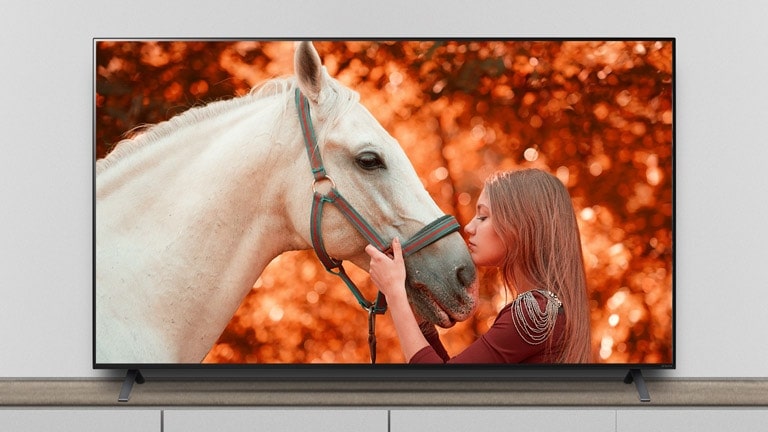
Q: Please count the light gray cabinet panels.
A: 4